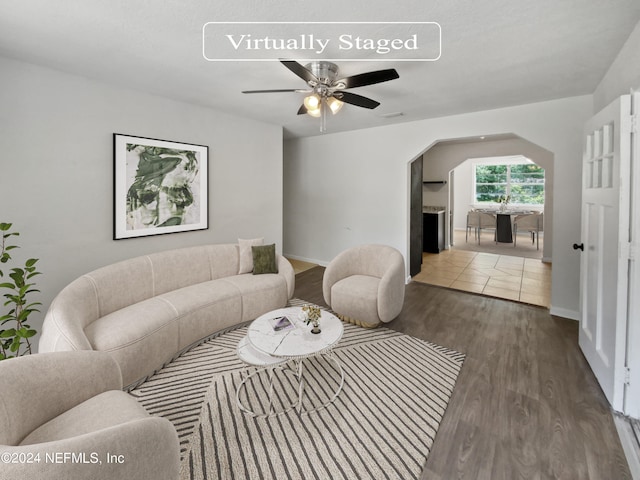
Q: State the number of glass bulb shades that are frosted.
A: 3